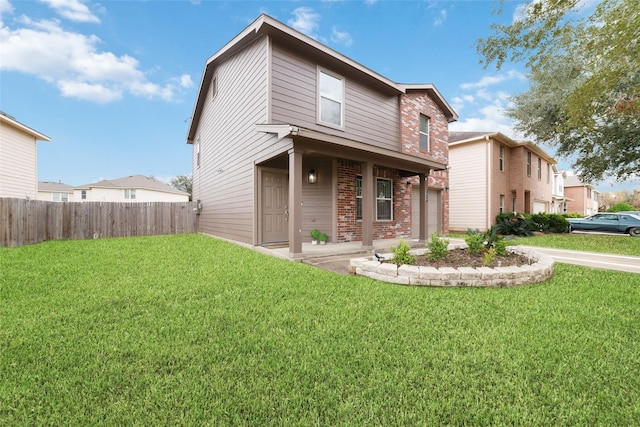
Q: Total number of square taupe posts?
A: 3